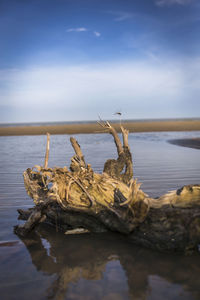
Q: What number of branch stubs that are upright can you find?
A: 4